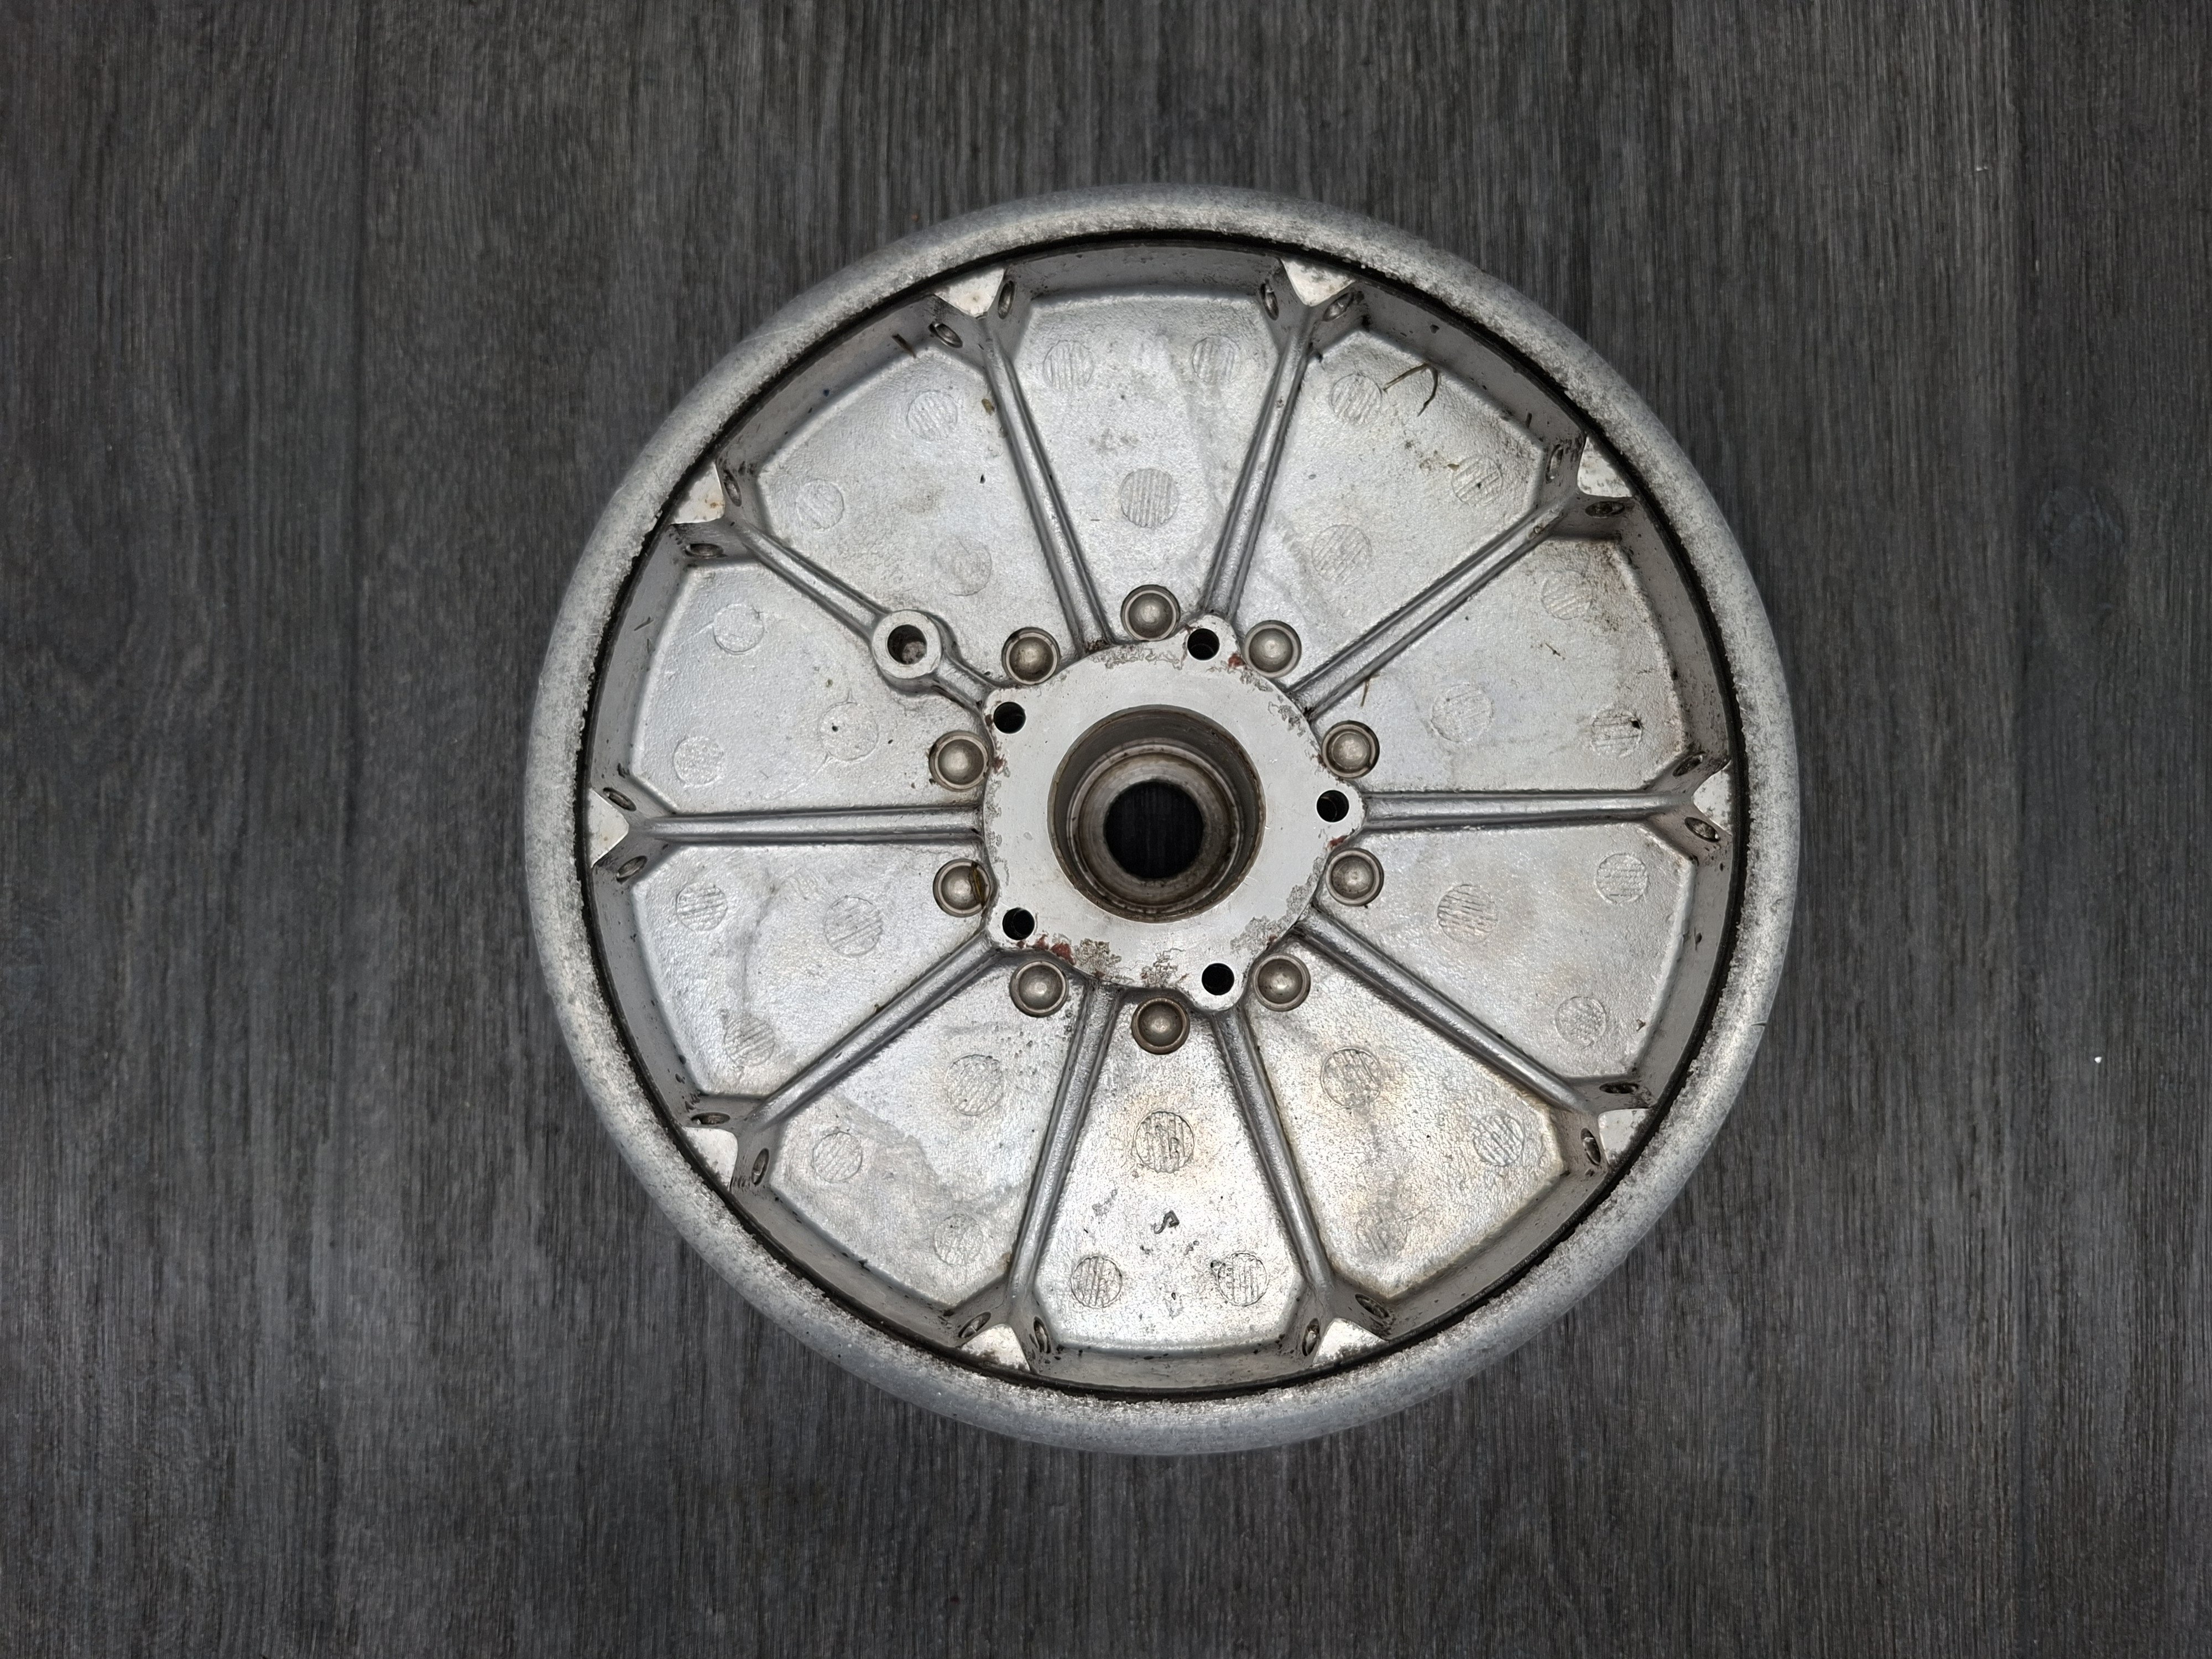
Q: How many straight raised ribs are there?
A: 10